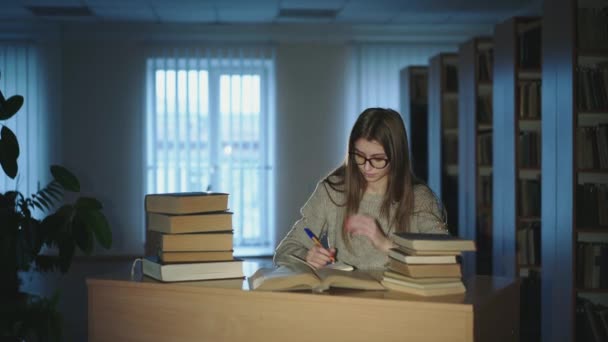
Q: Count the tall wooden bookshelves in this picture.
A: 5